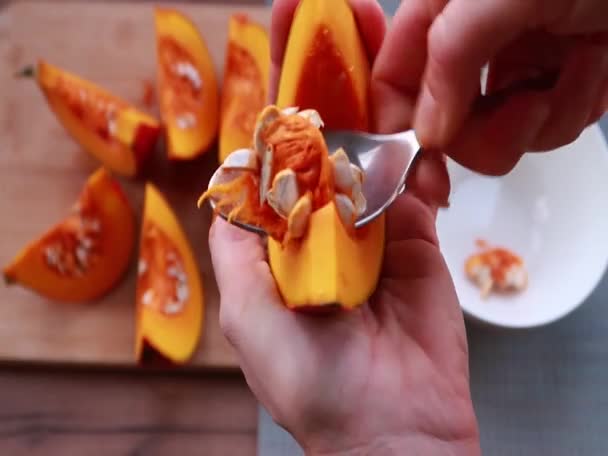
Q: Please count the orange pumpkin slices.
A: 6